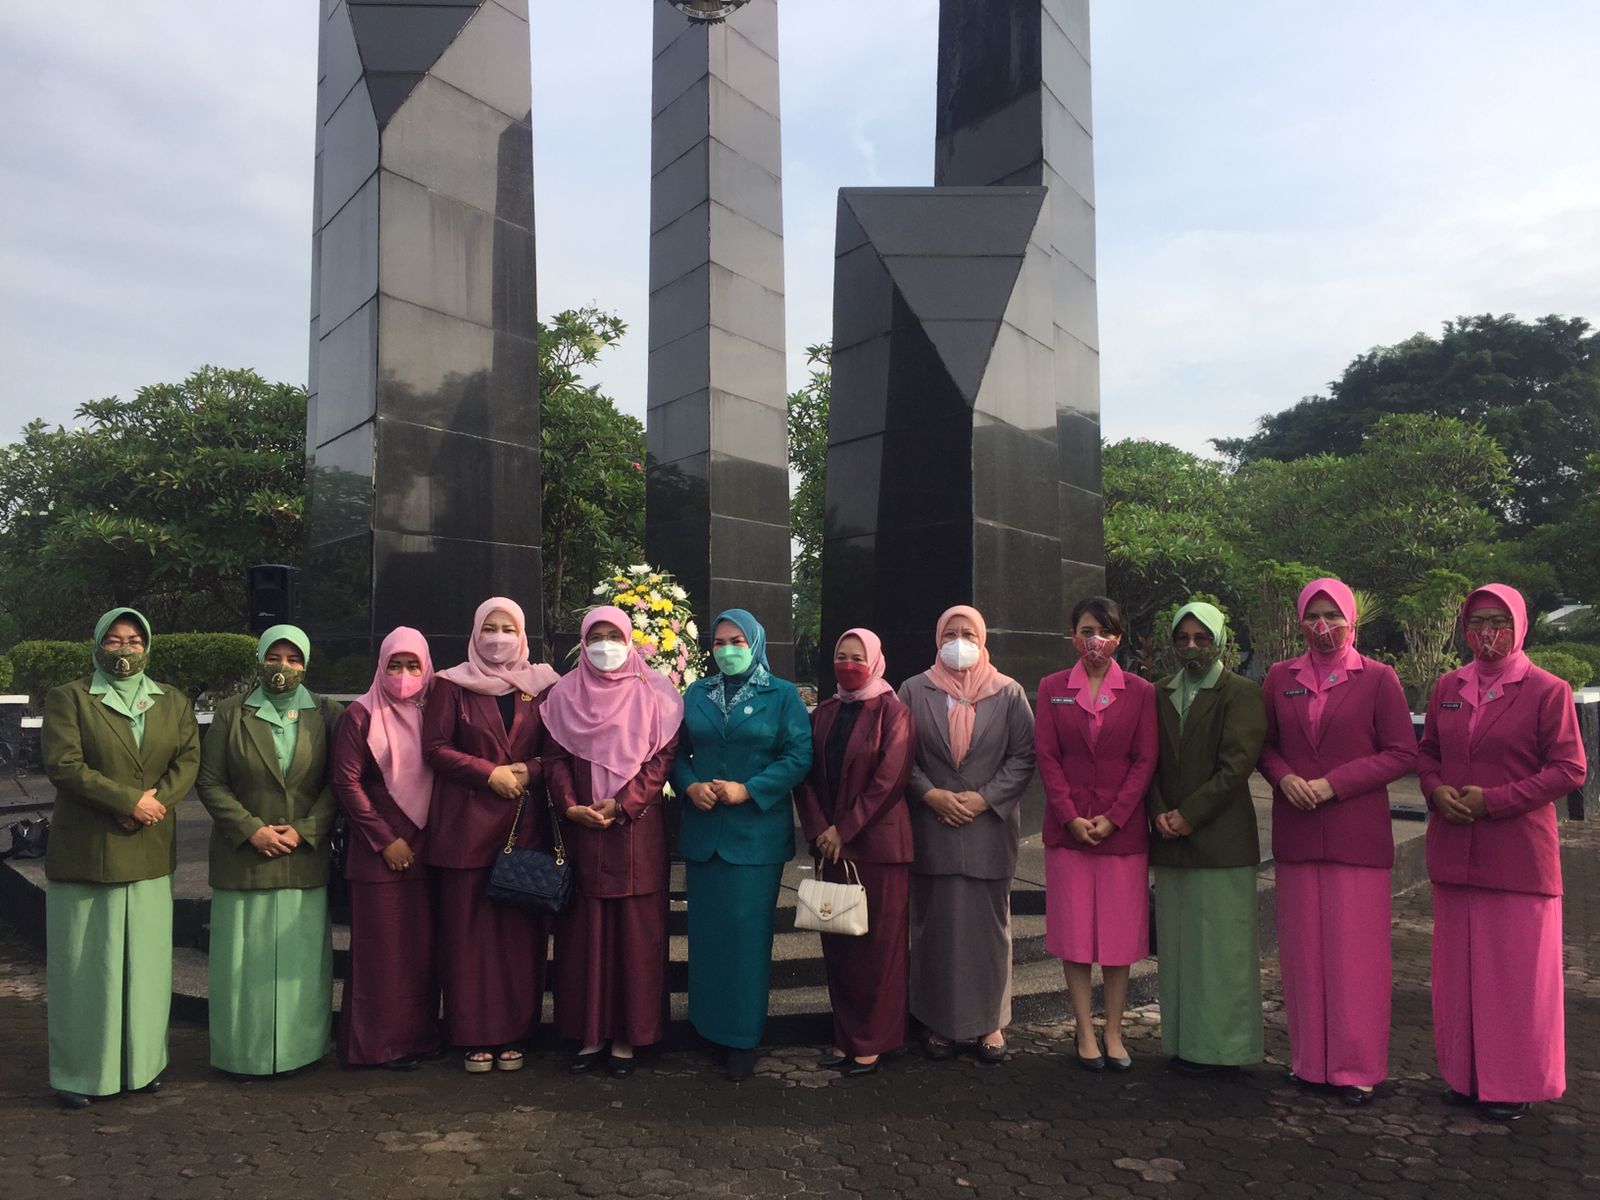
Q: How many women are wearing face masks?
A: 12